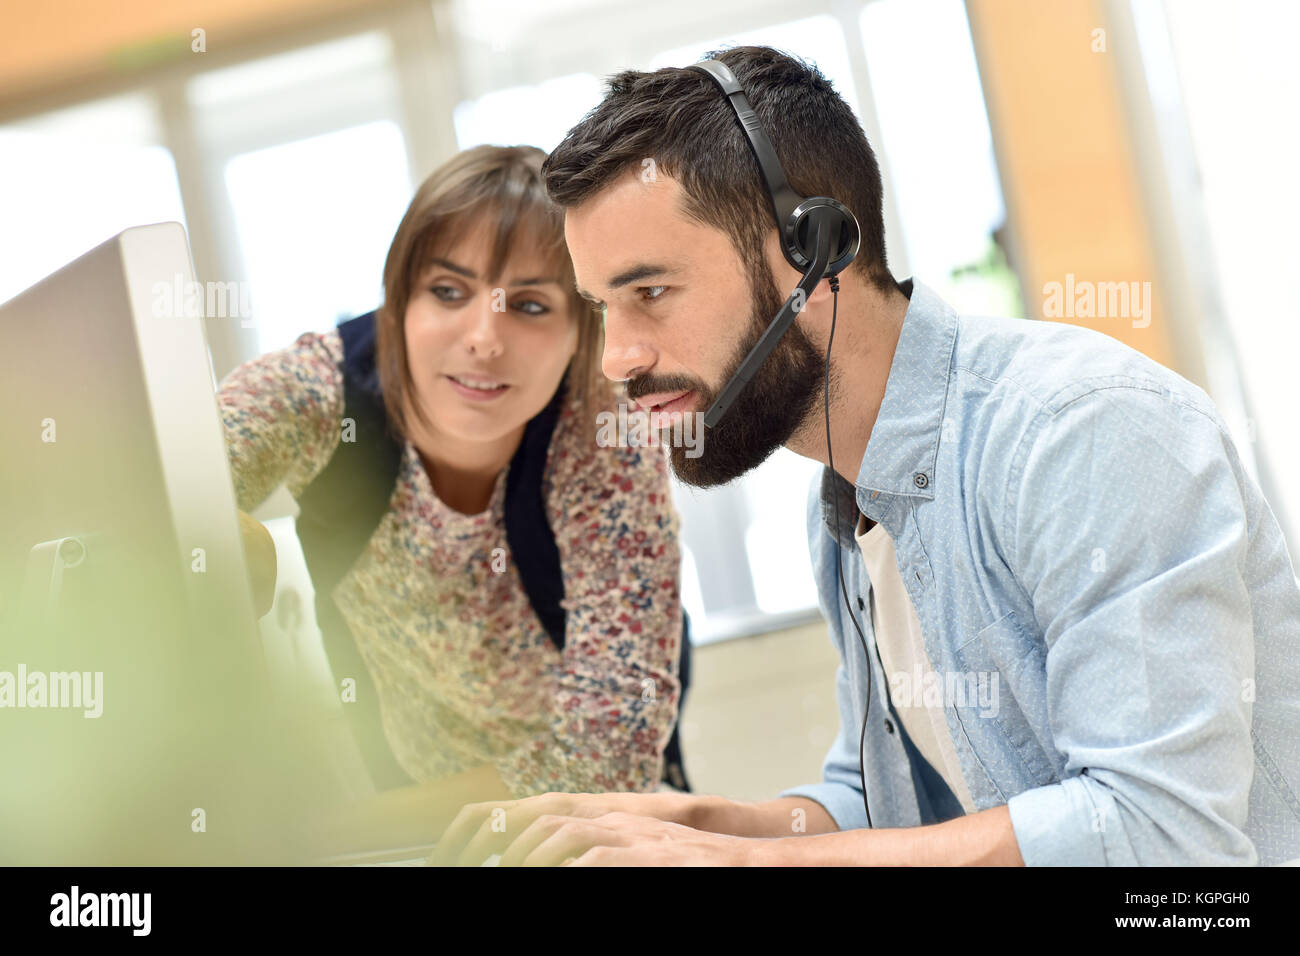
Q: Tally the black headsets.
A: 1